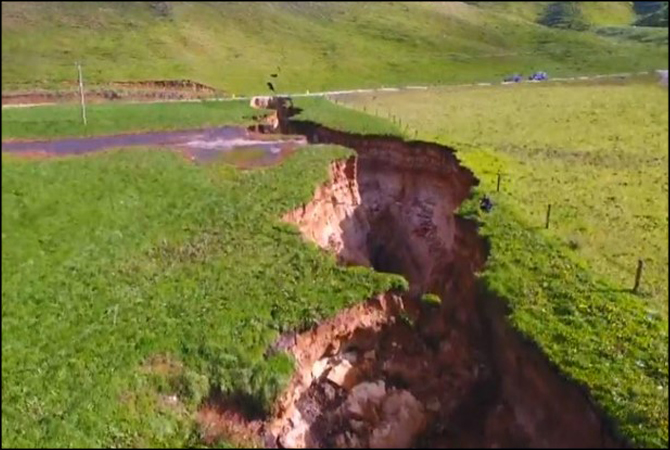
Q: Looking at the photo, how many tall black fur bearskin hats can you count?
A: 0